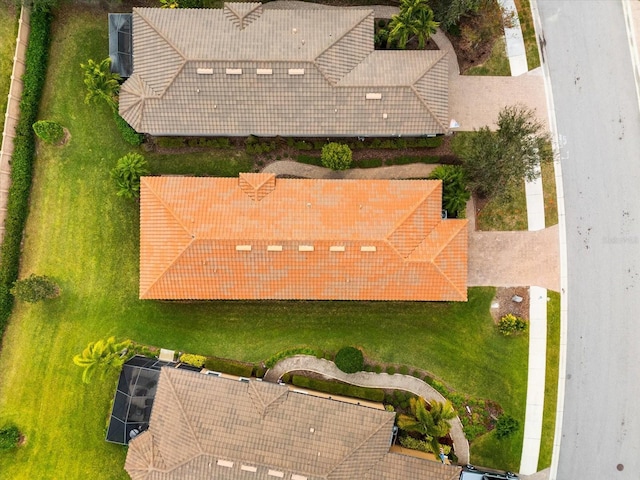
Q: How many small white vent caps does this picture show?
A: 14